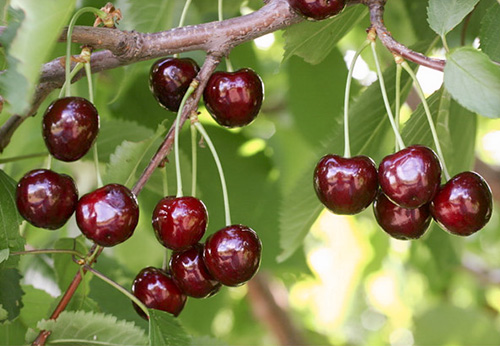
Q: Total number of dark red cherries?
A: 14